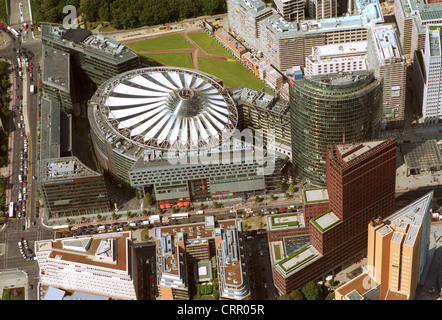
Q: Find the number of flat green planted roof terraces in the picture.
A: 5